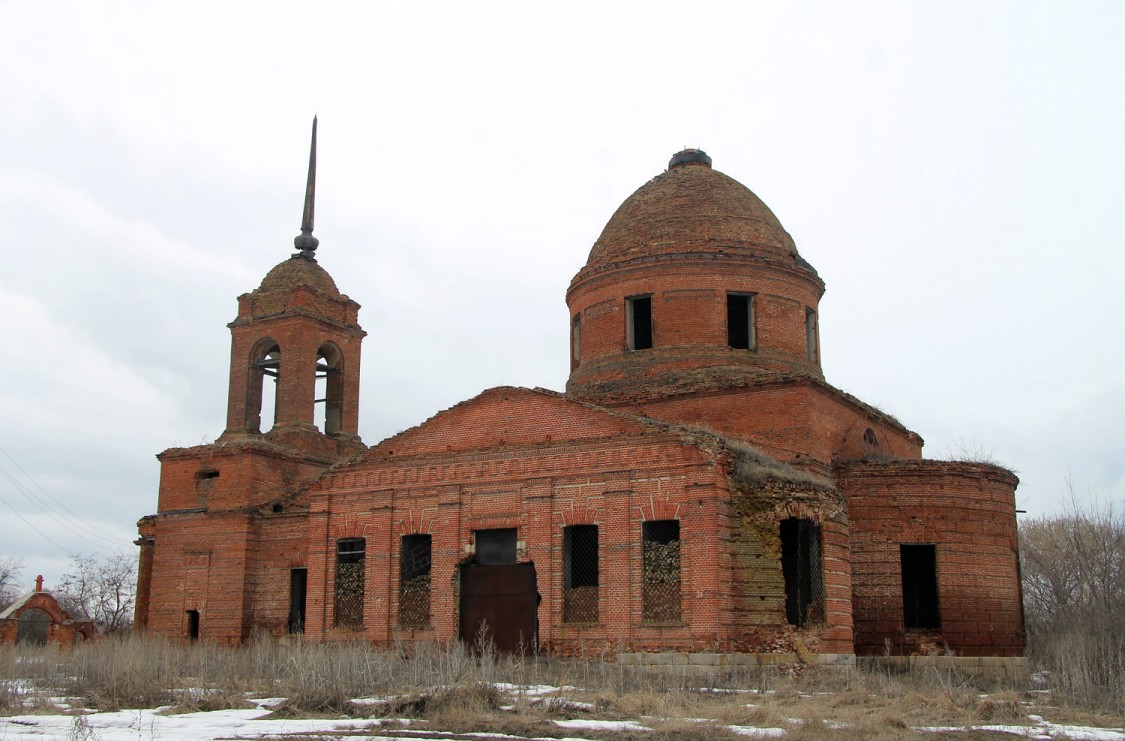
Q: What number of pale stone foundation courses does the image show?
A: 2